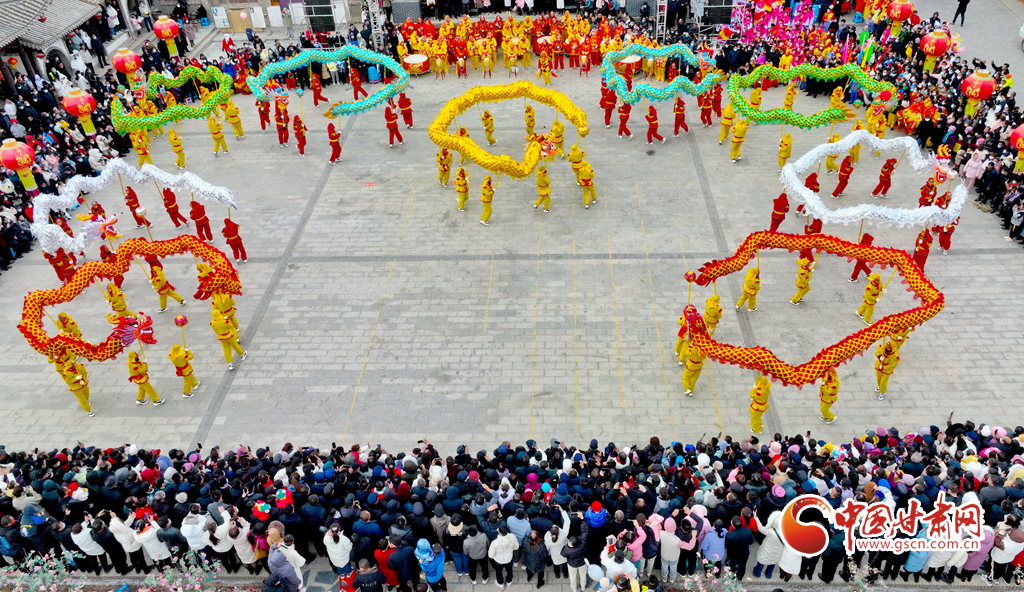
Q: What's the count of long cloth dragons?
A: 9